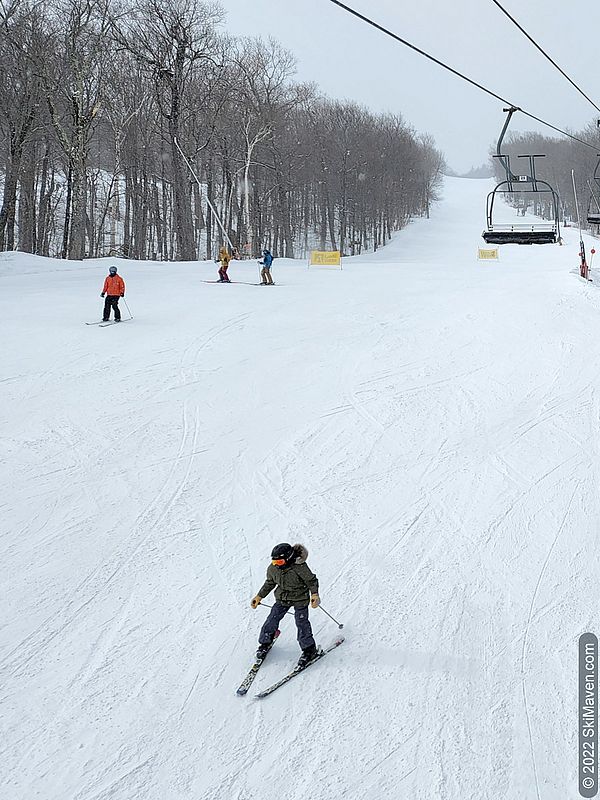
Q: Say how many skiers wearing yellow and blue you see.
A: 2